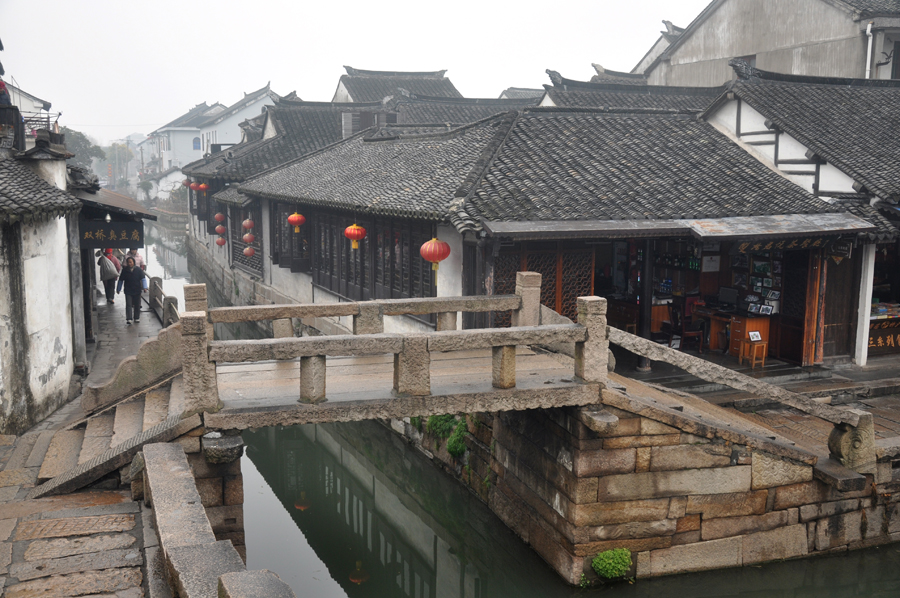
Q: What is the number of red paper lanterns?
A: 12